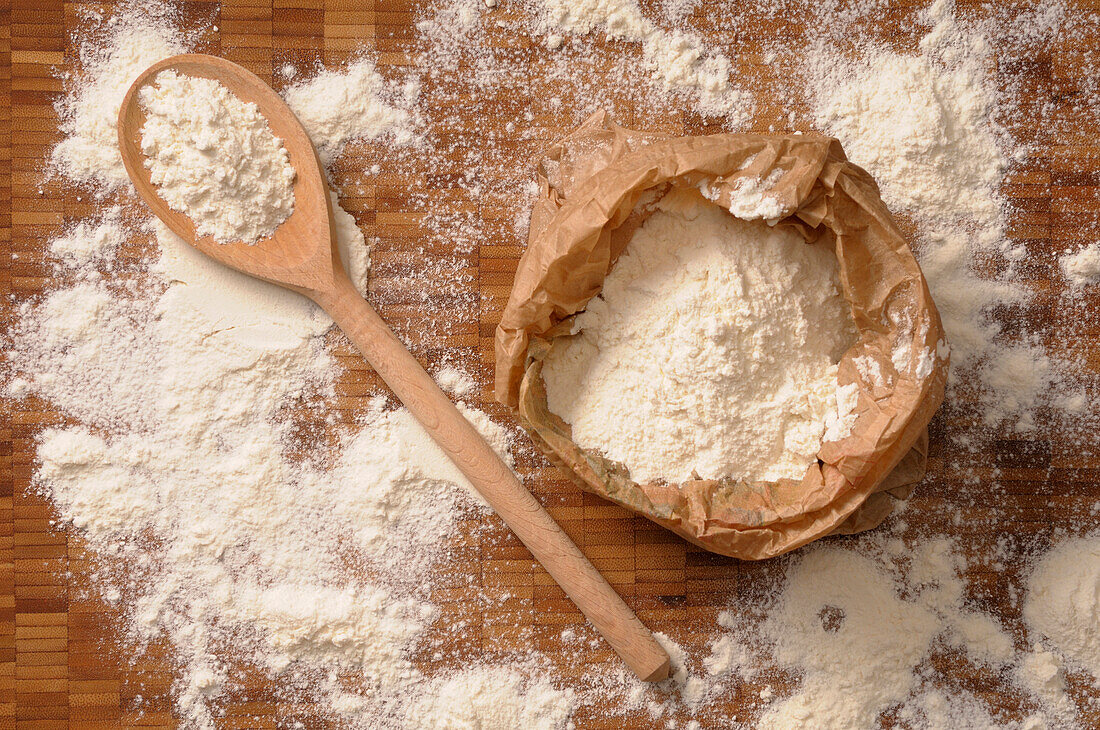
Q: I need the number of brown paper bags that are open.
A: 1